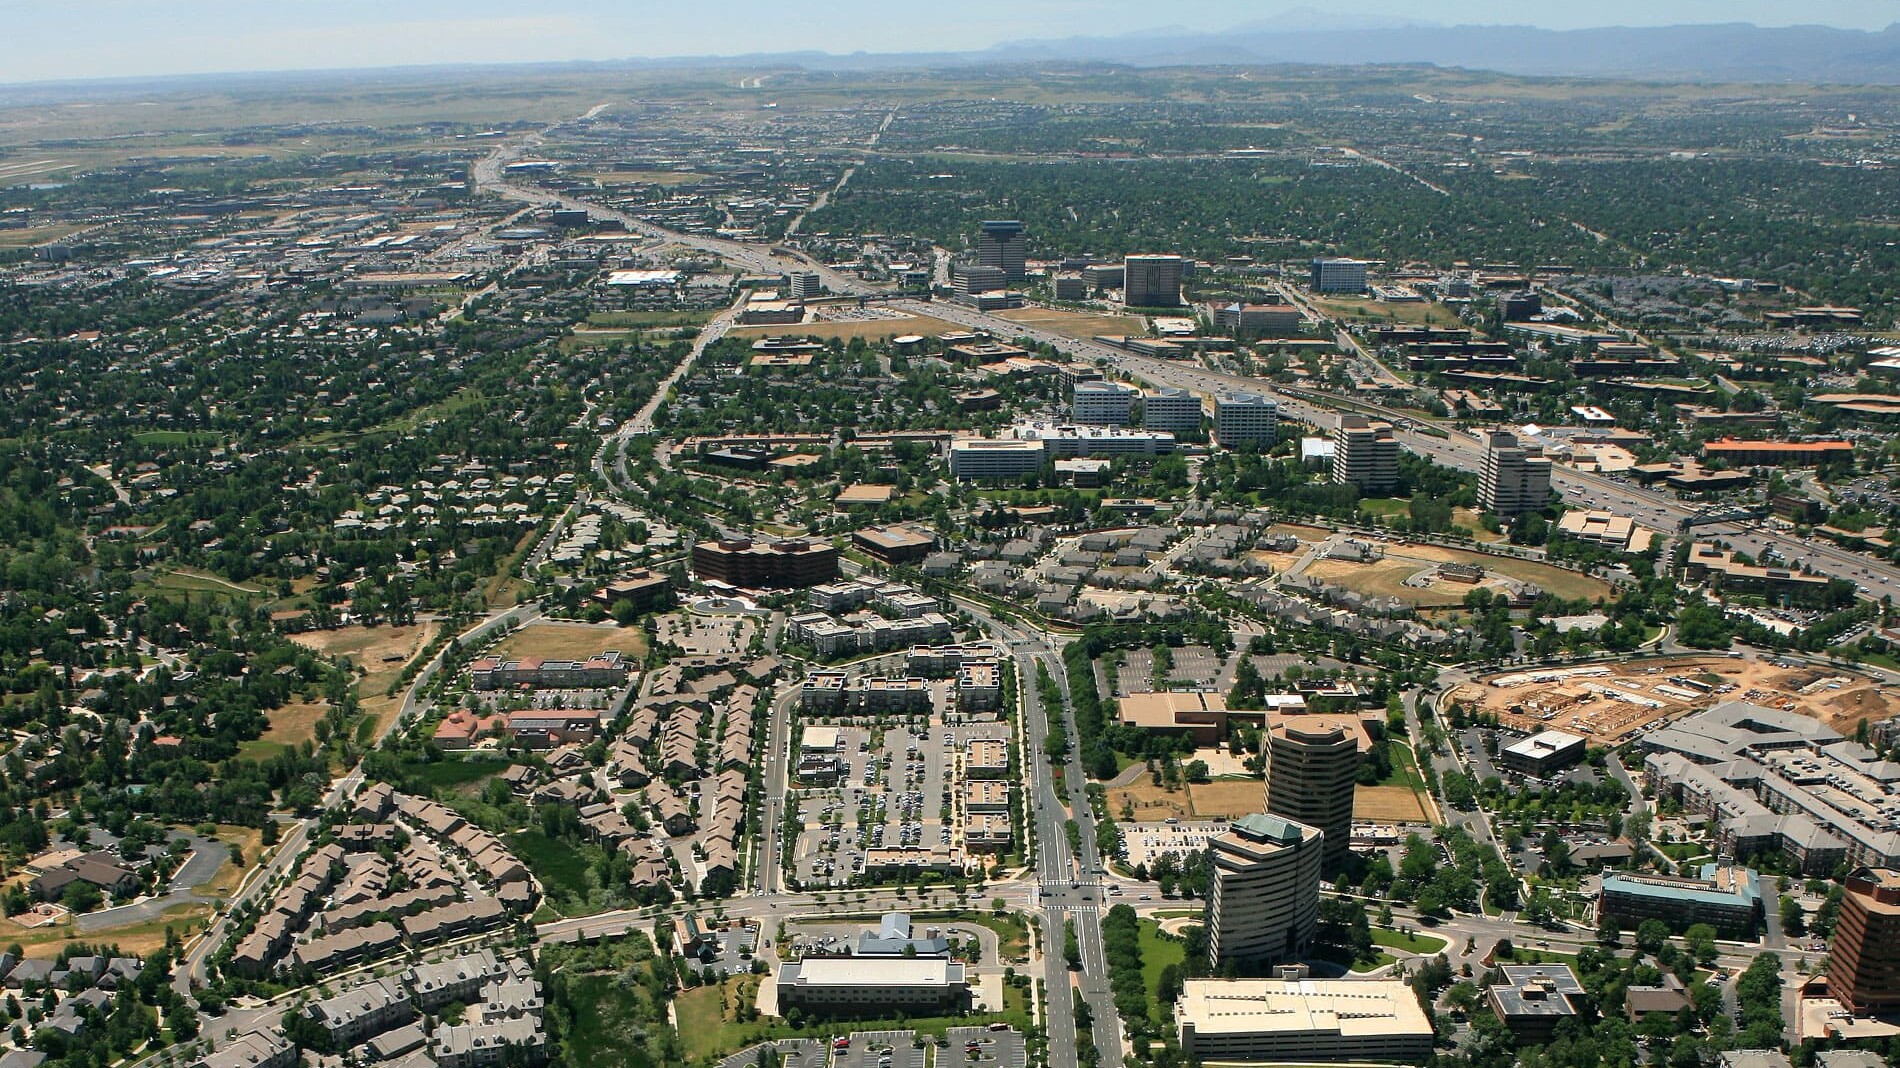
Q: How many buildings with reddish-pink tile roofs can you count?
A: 2